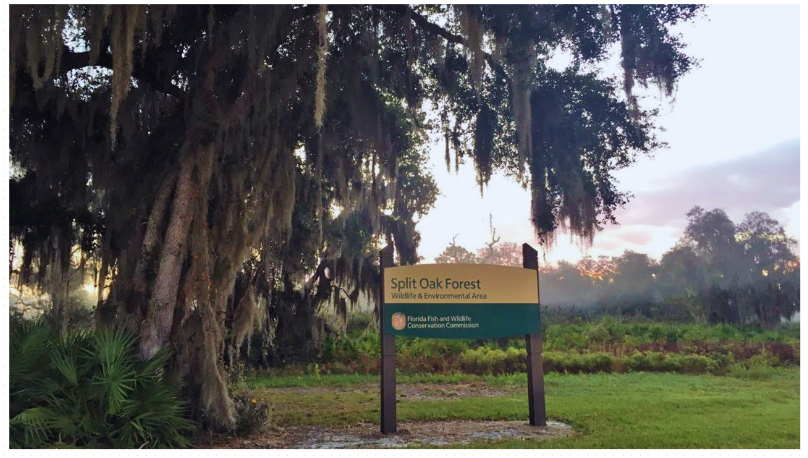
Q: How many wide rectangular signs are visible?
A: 1